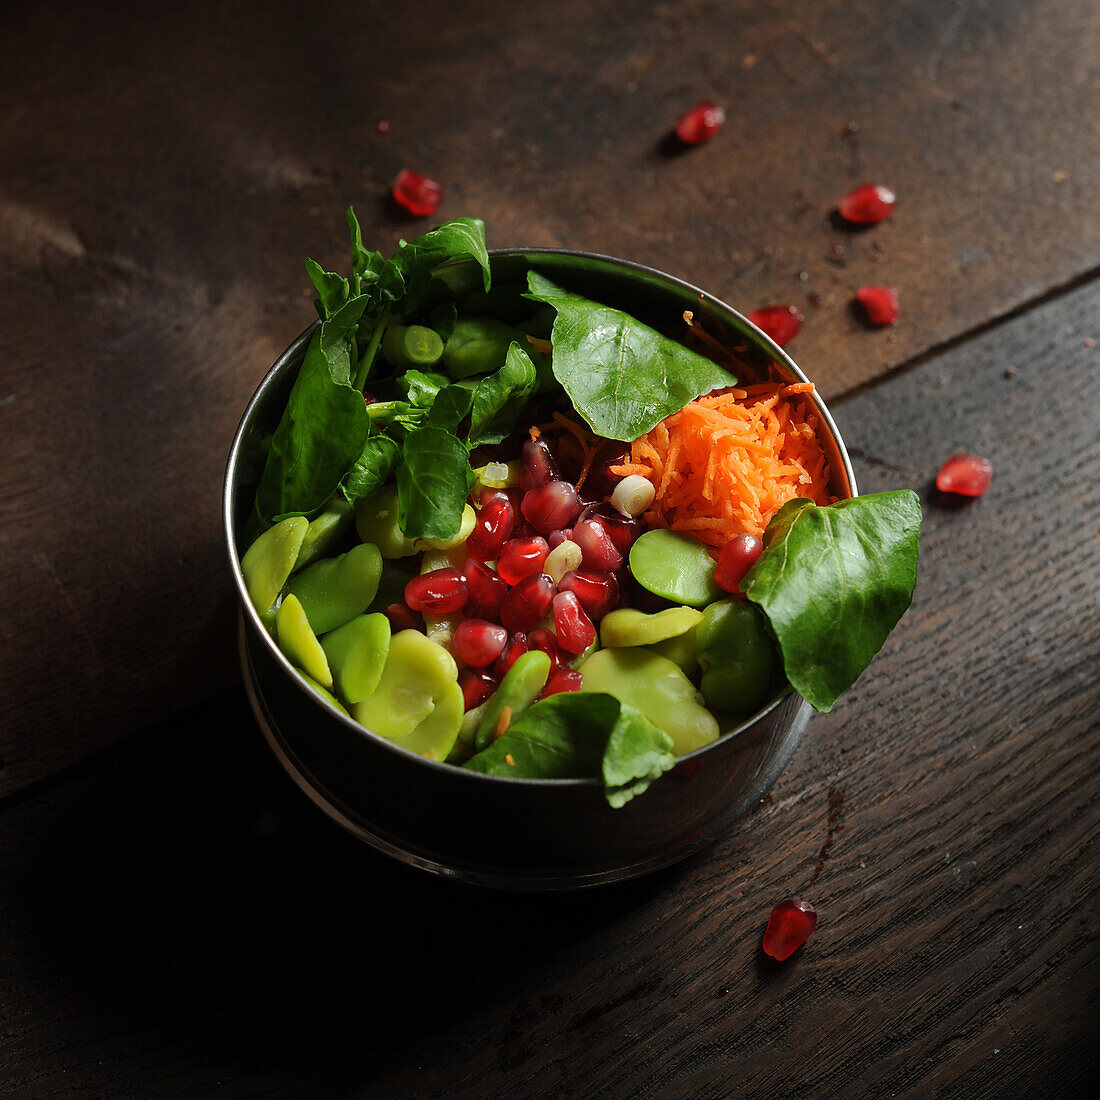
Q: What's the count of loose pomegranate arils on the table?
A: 7